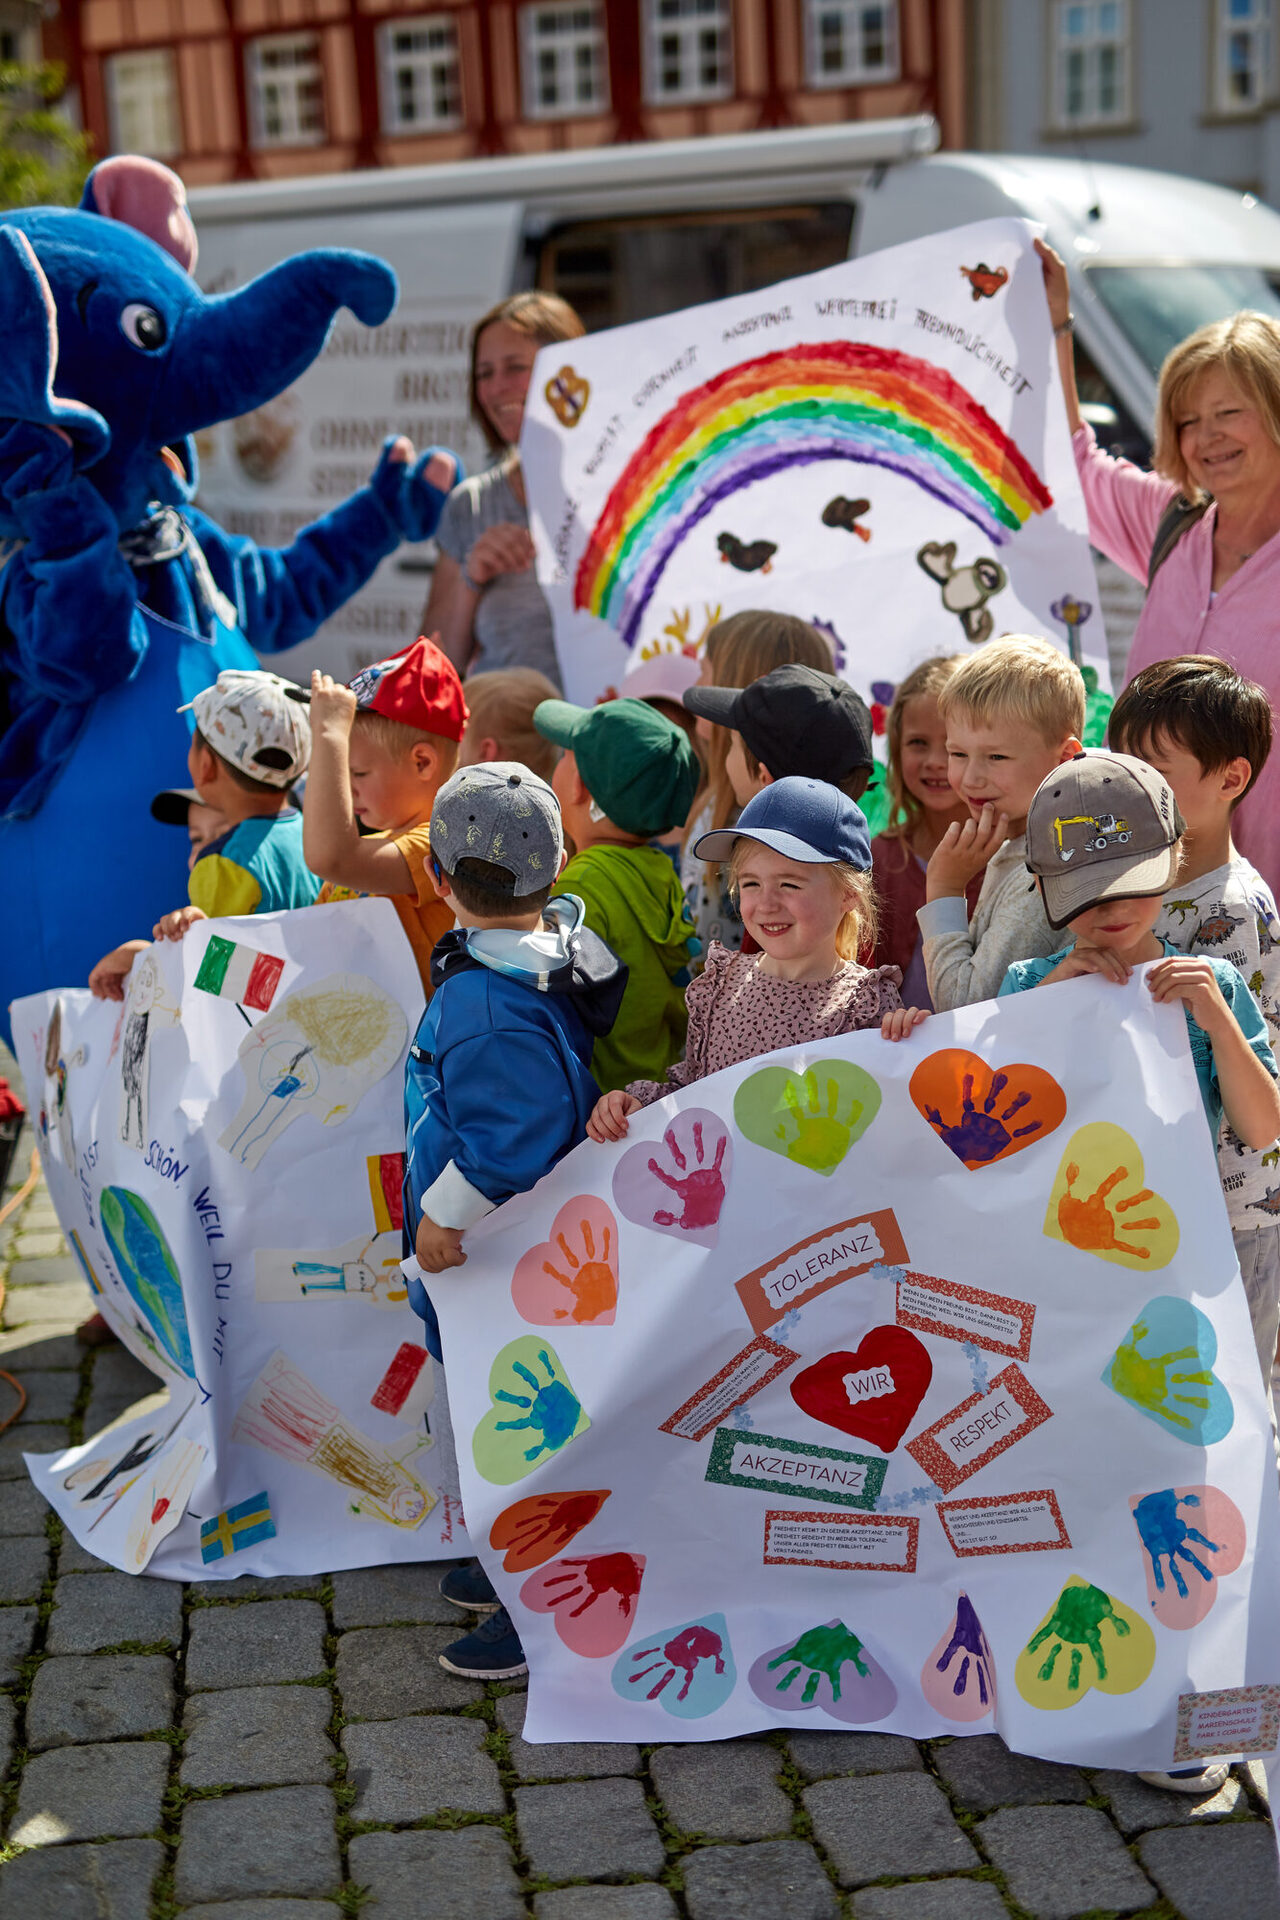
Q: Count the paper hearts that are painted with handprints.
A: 14